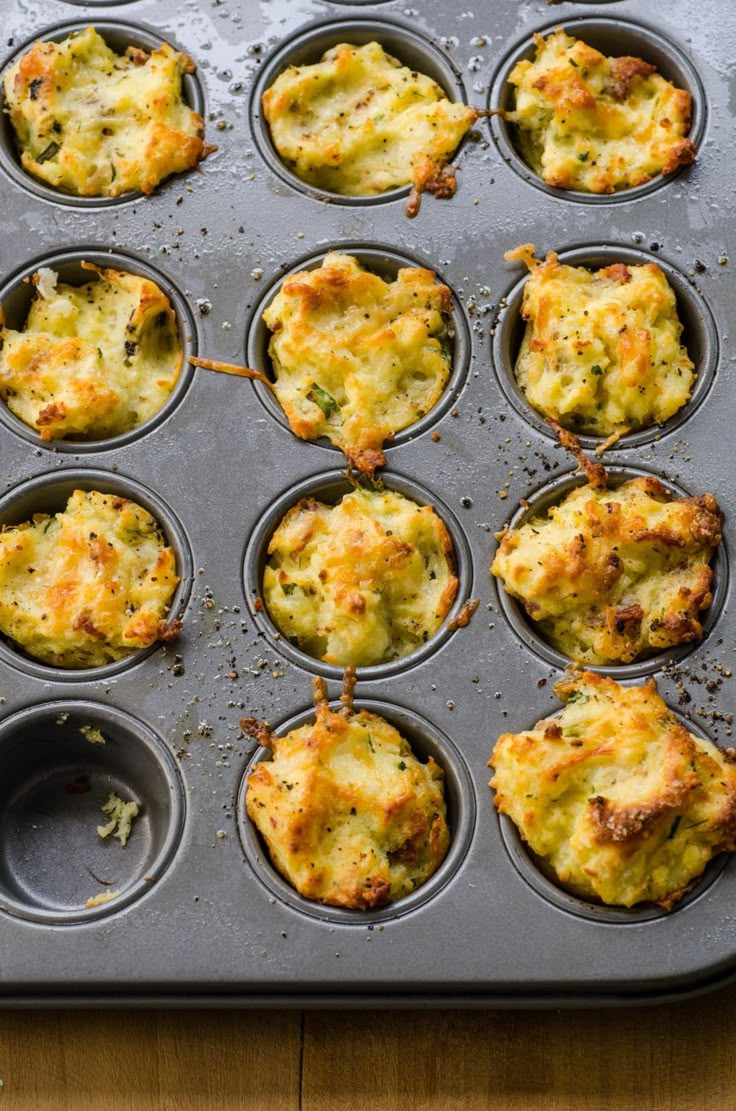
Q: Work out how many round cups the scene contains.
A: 12